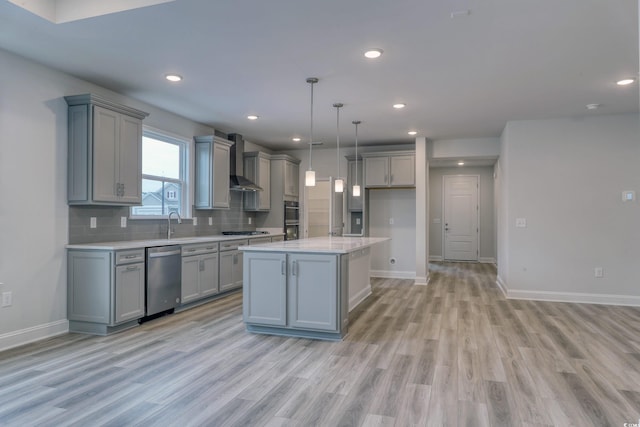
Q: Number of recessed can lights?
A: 8